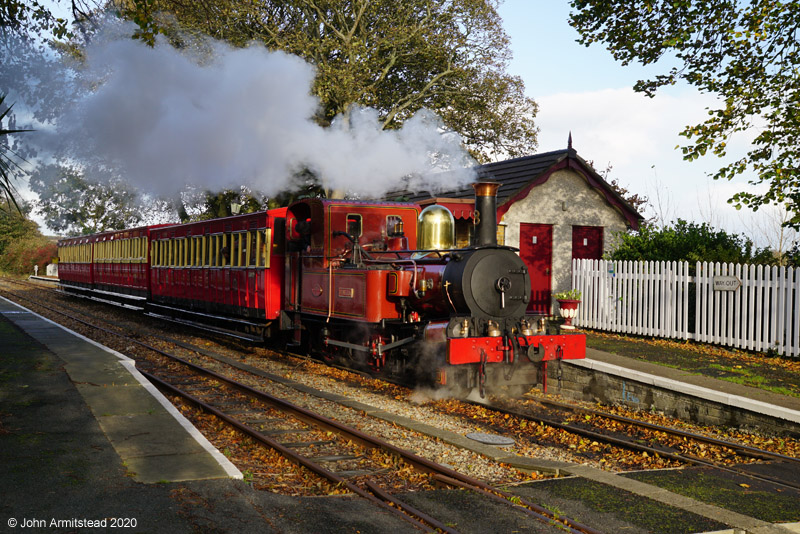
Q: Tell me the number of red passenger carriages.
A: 3